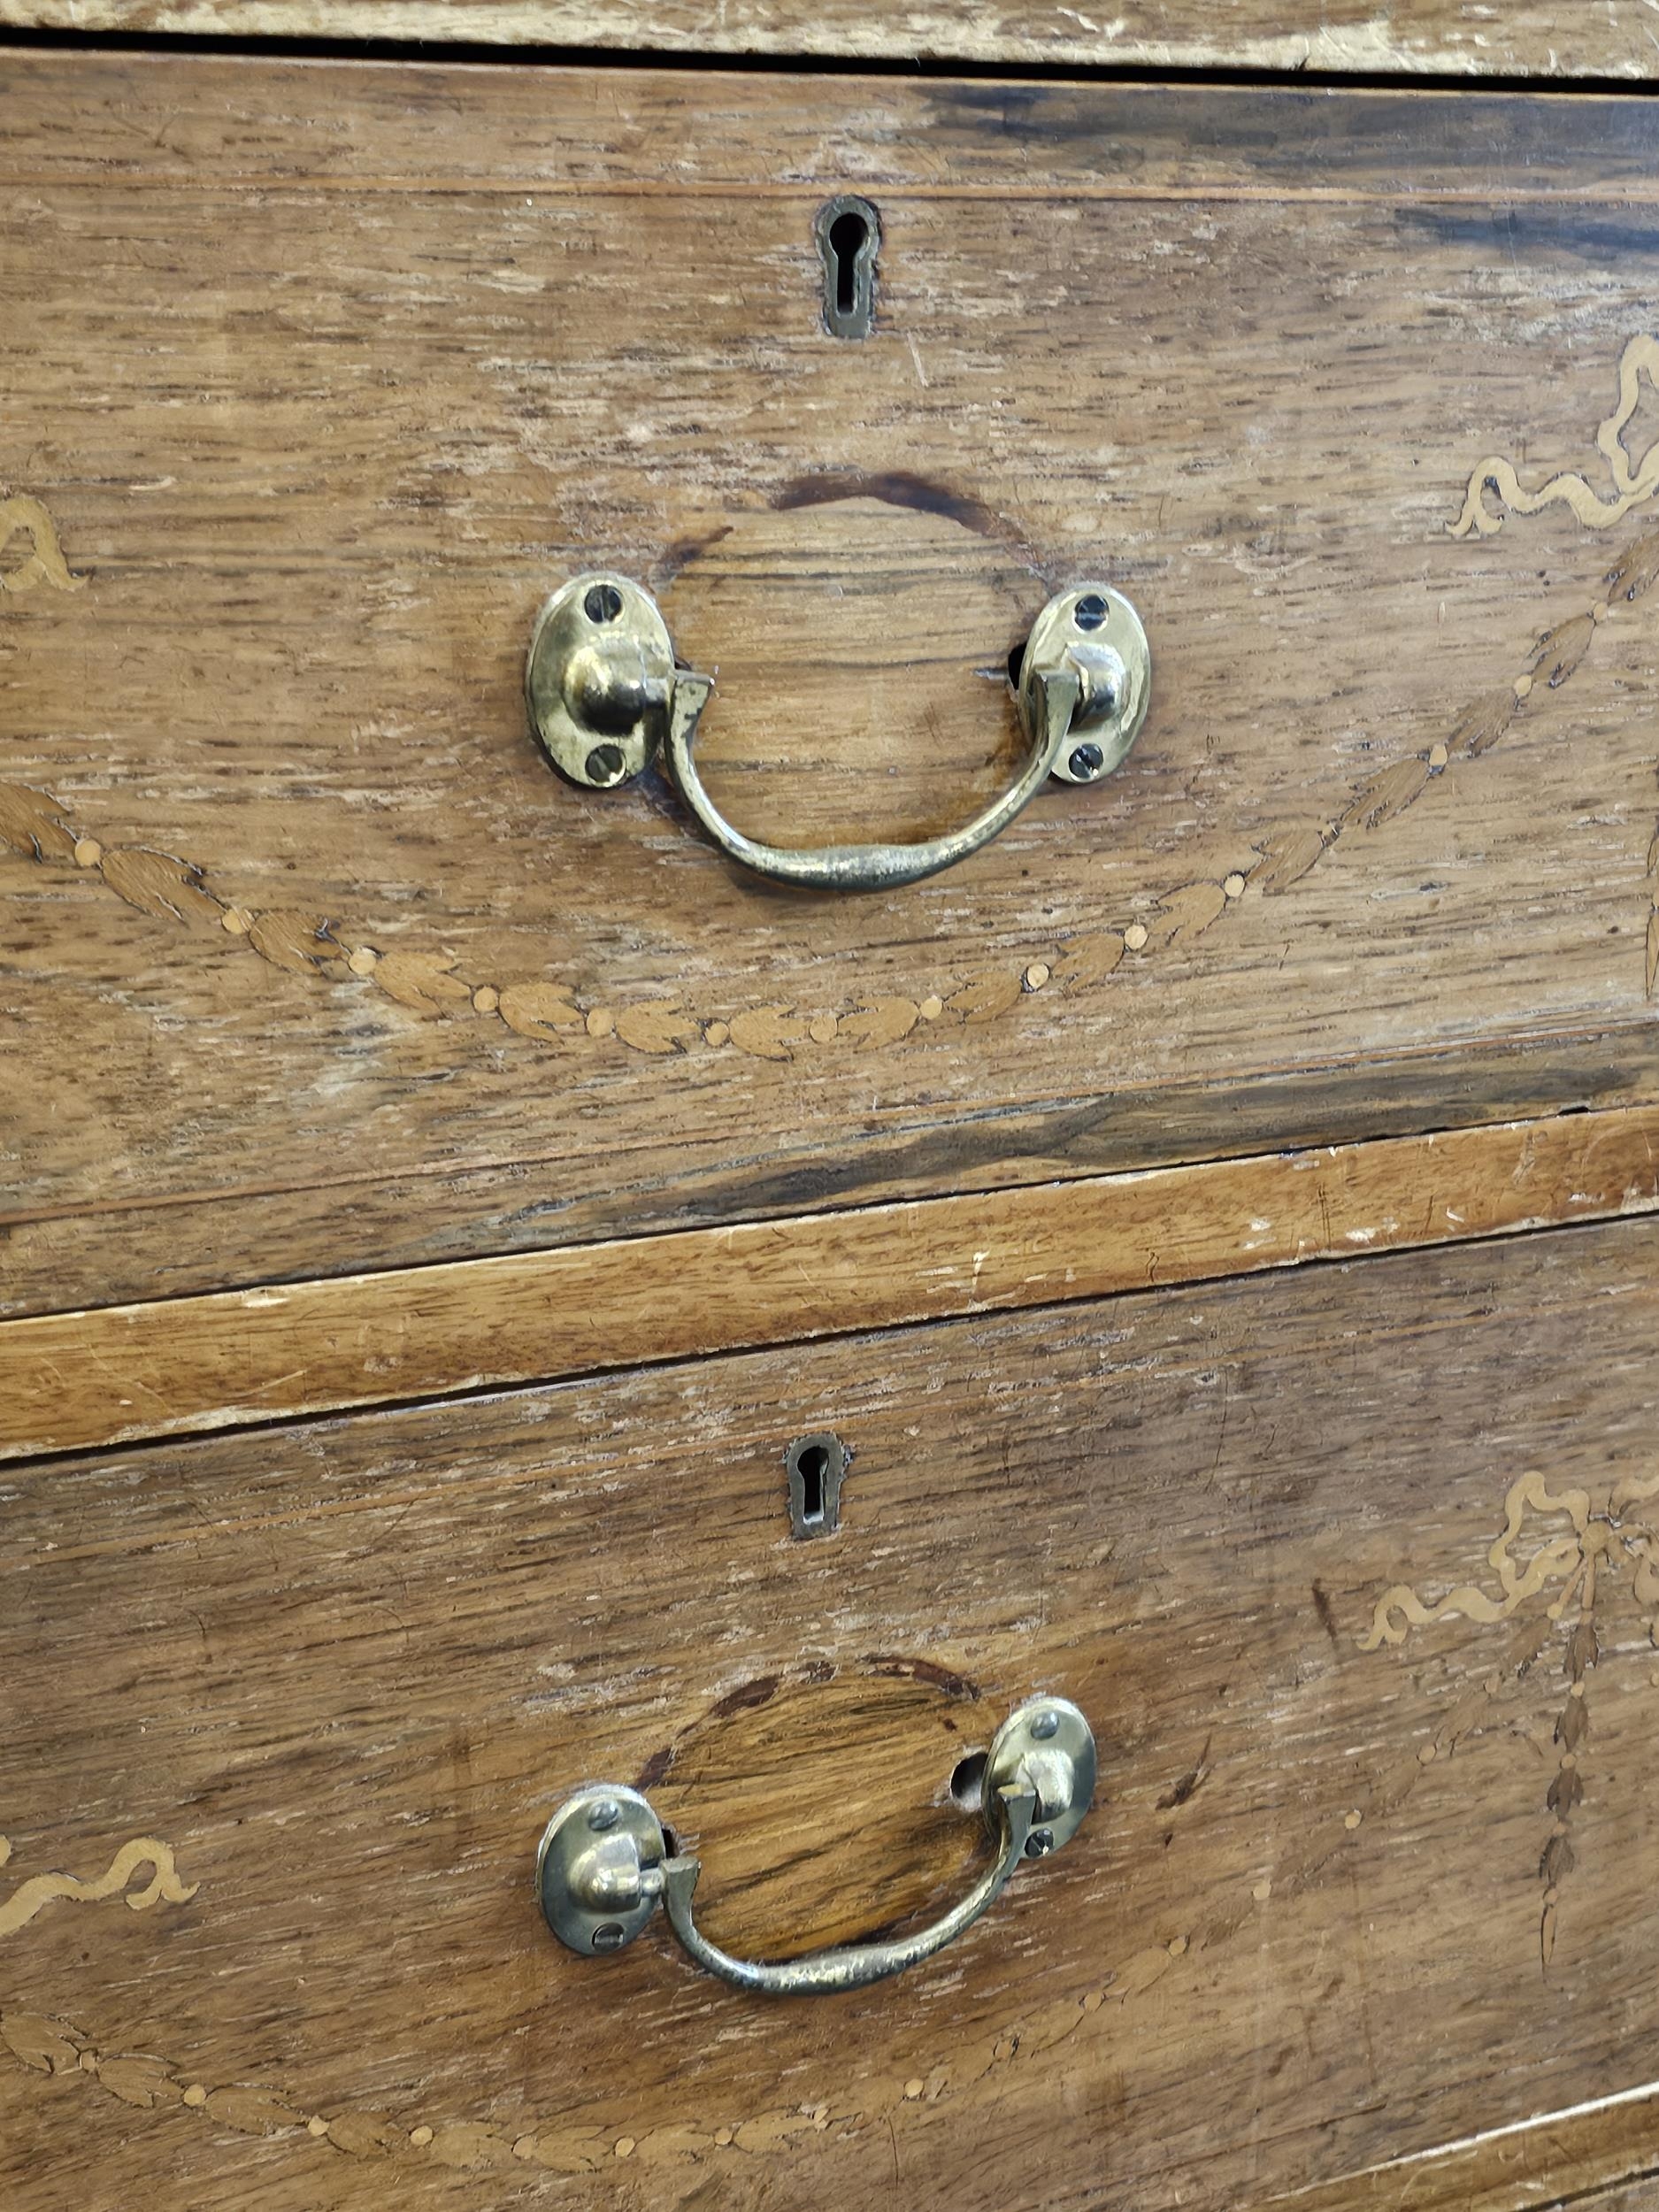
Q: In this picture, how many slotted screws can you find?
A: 6